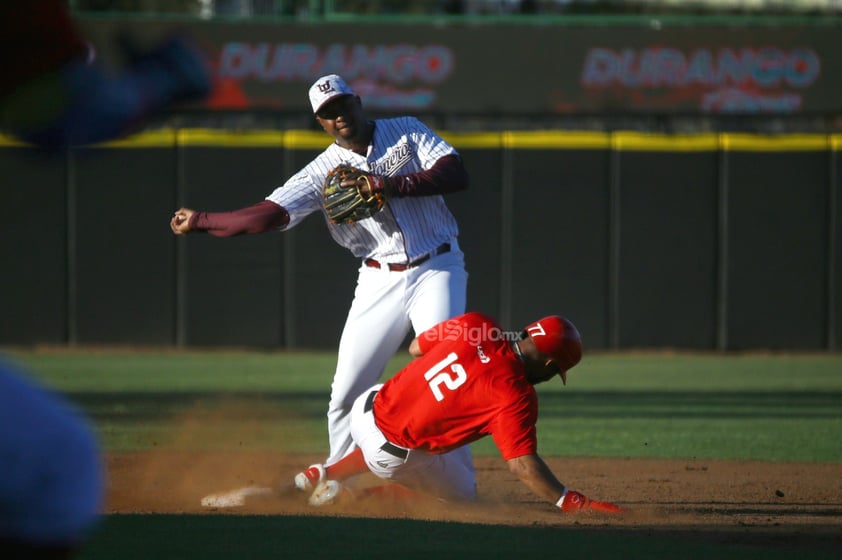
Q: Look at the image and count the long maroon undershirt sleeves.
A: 2